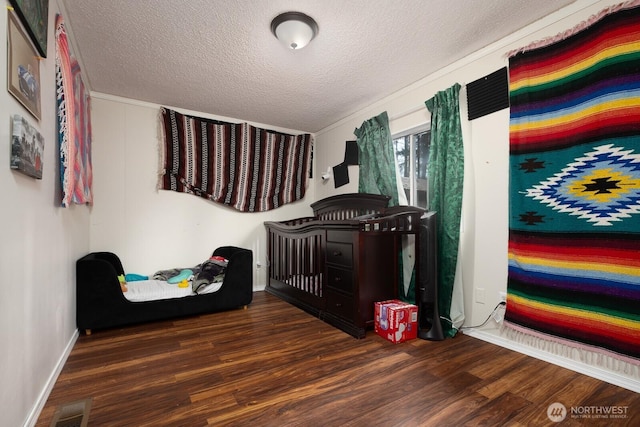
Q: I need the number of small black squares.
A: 2